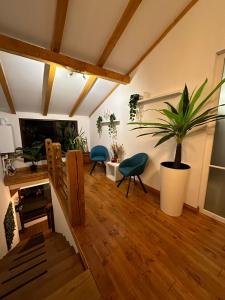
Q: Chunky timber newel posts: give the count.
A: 3